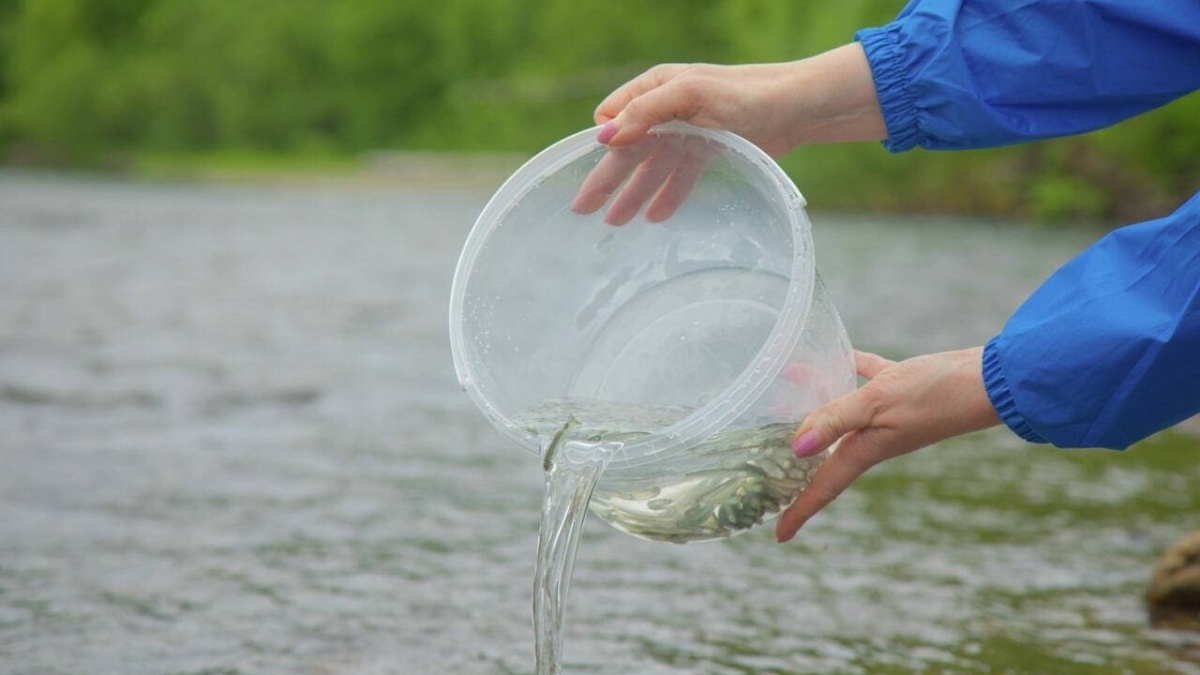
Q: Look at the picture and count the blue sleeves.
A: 2